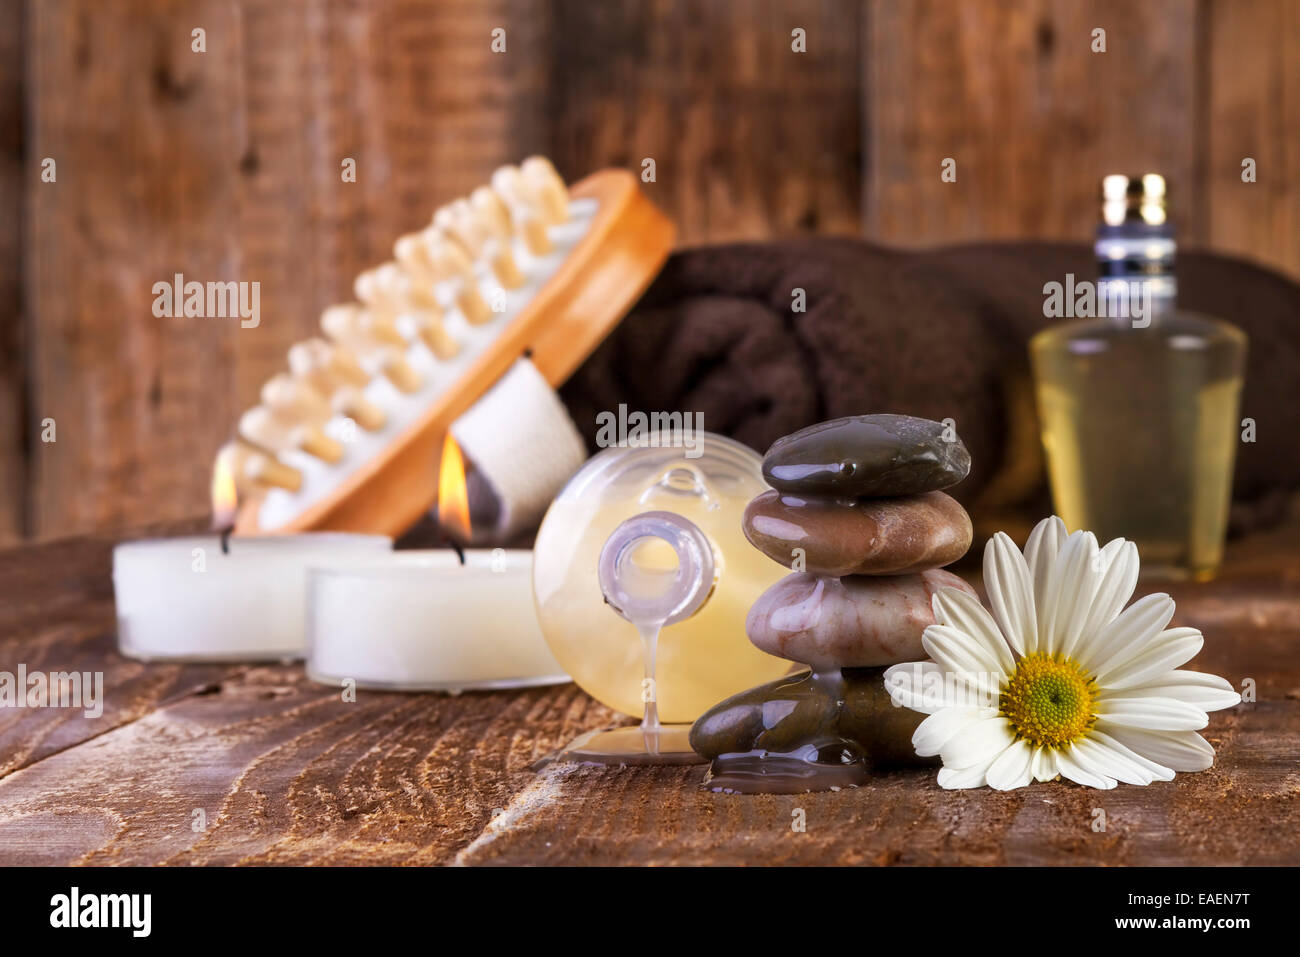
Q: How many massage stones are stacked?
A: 4